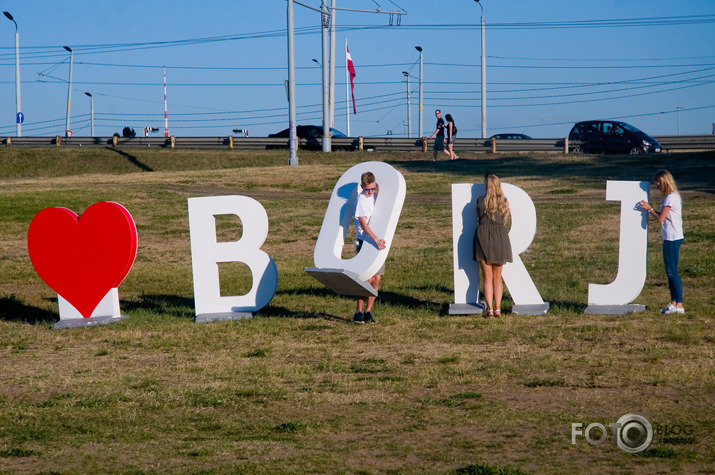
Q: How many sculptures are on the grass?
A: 5